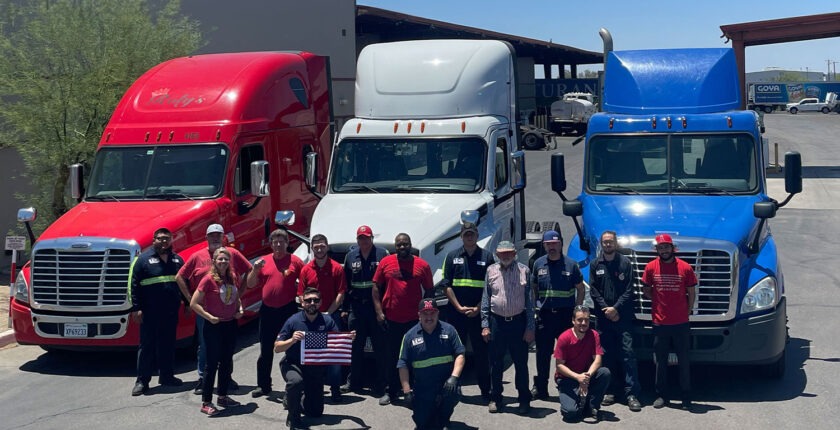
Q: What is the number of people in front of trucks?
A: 15